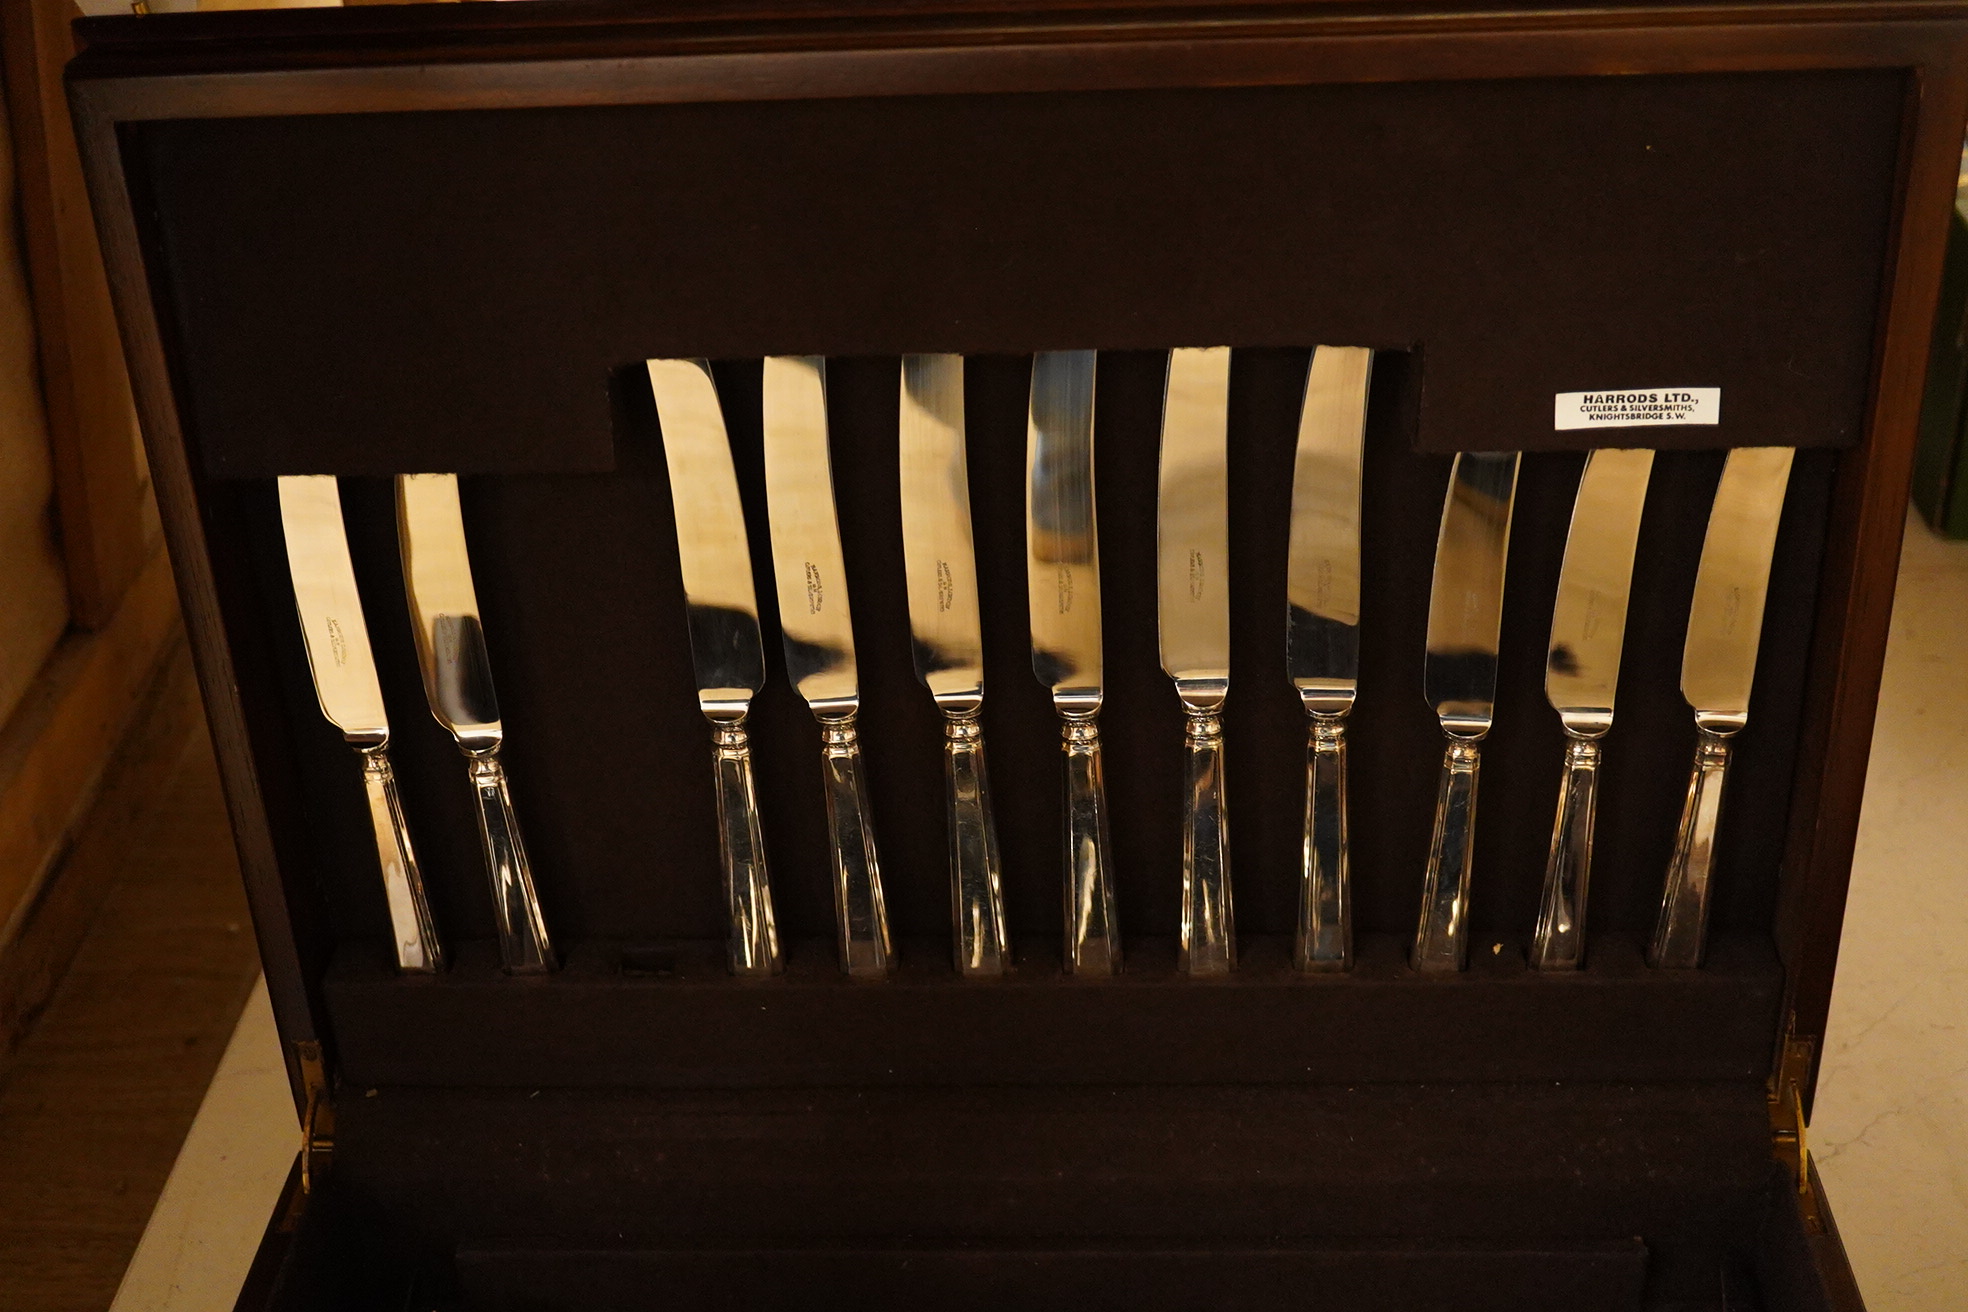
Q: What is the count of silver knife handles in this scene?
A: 11